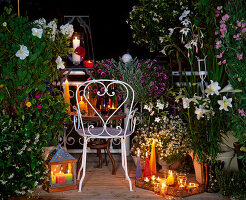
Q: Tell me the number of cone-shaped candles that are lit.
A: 3